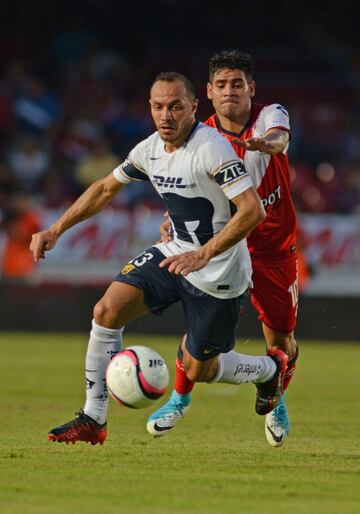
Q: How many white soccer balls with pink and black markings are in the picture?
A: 1